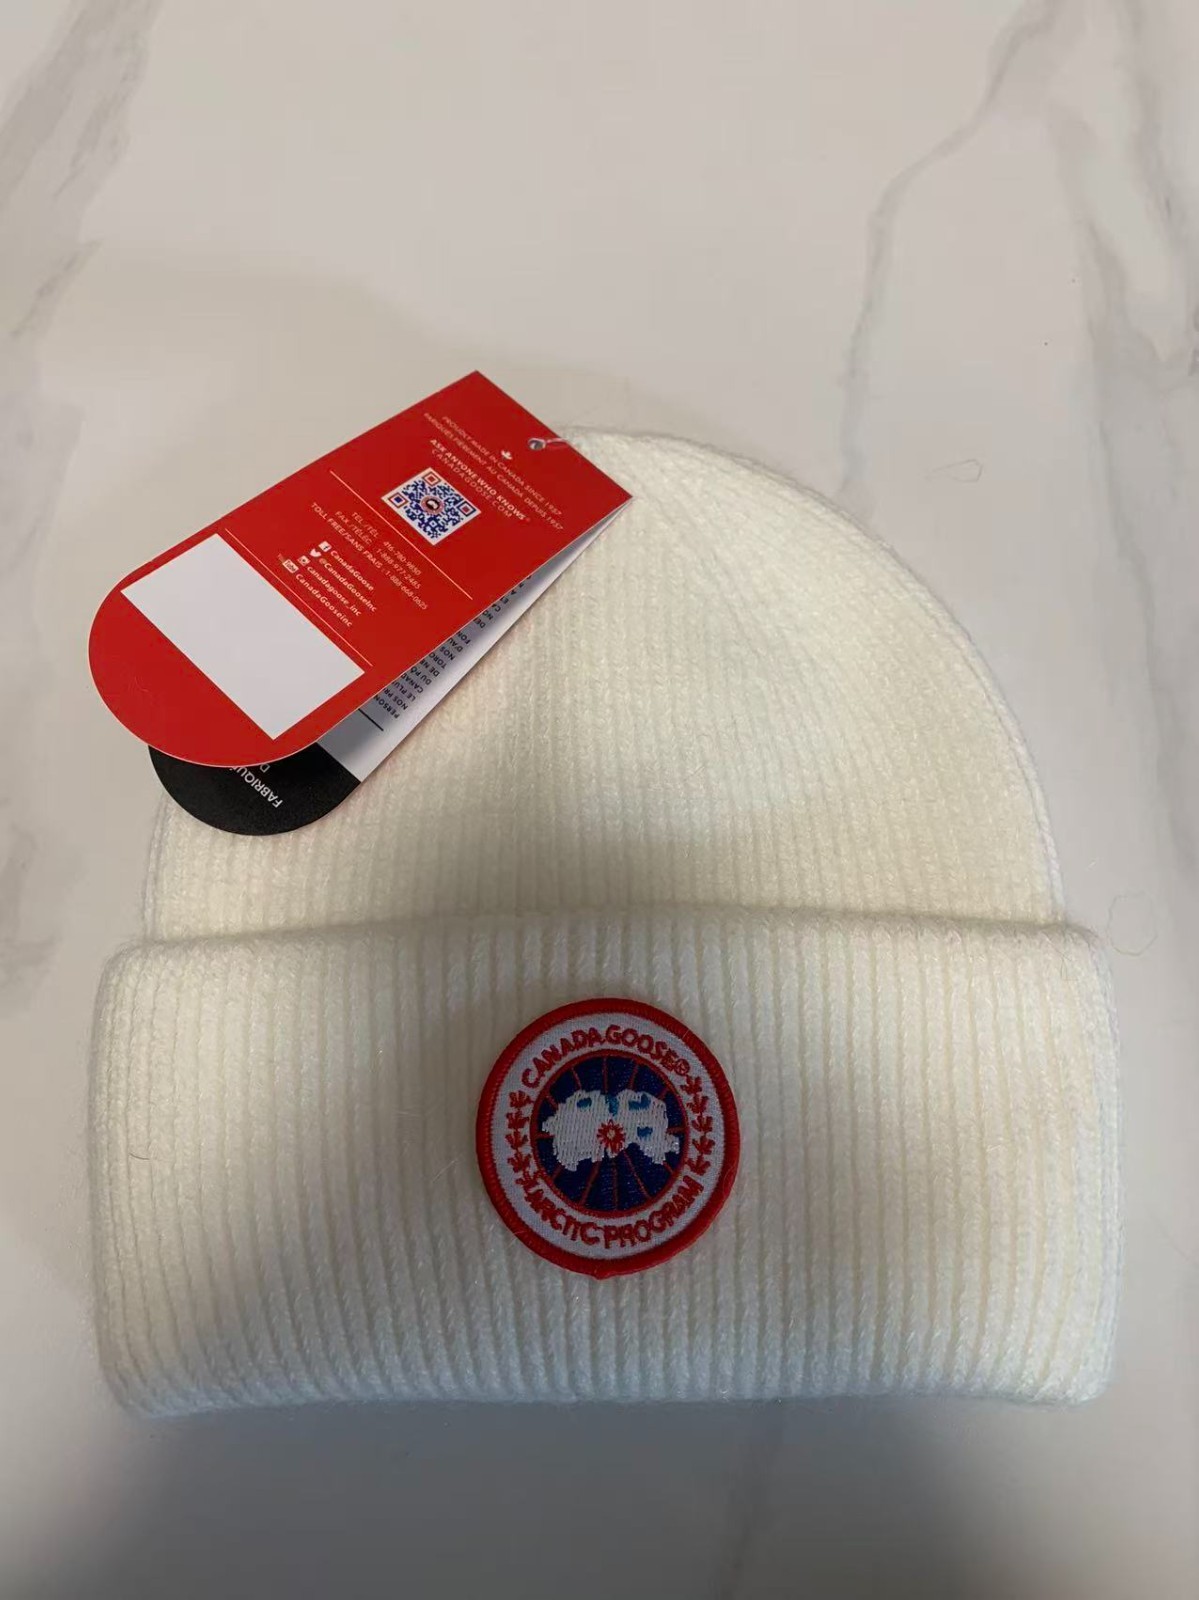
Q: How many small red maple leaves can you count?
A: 10